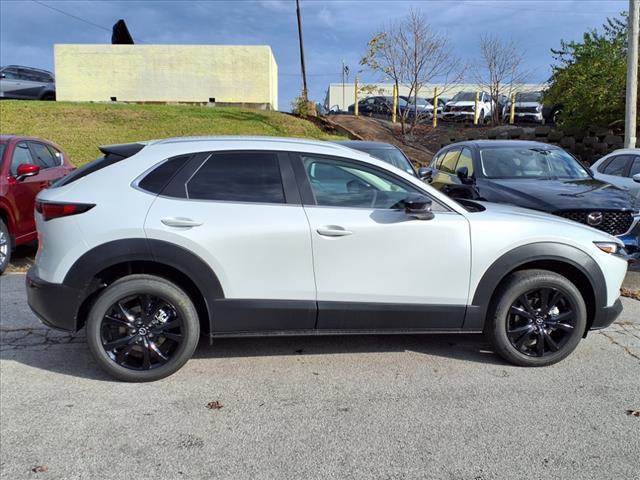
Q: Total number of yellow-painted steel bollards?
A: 5